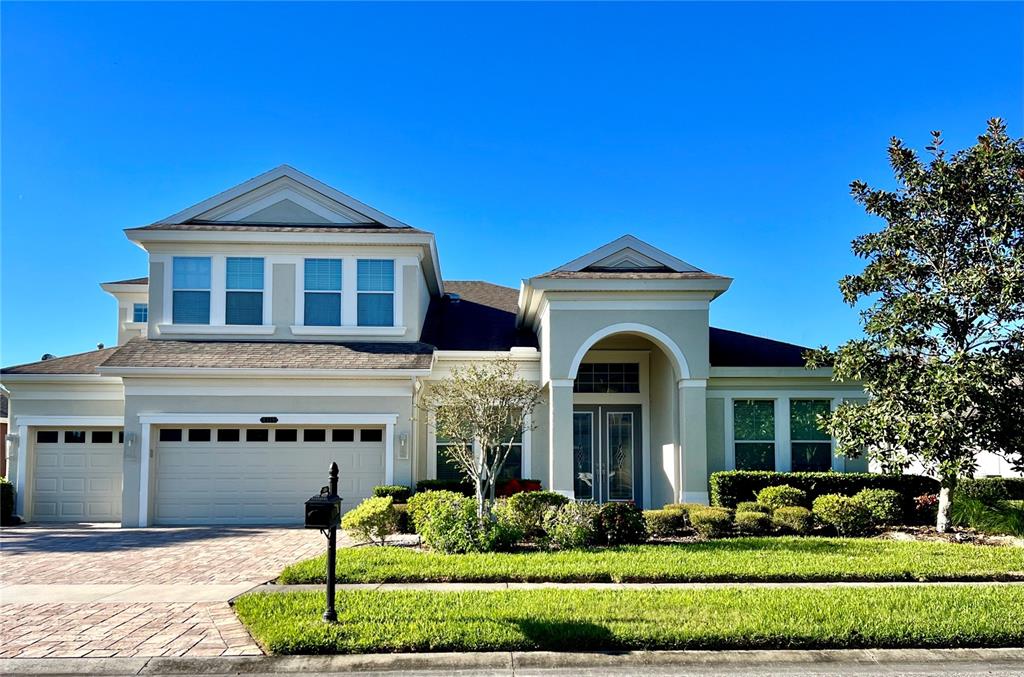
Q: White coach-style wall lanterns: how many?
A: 3